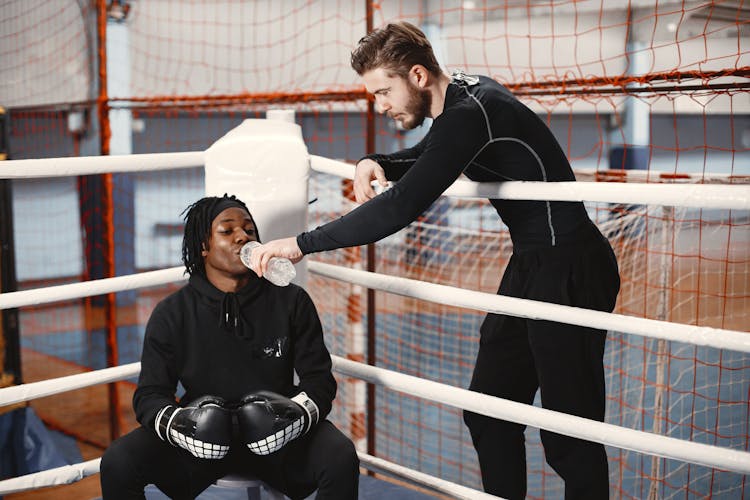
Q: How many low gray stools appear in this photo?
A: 1